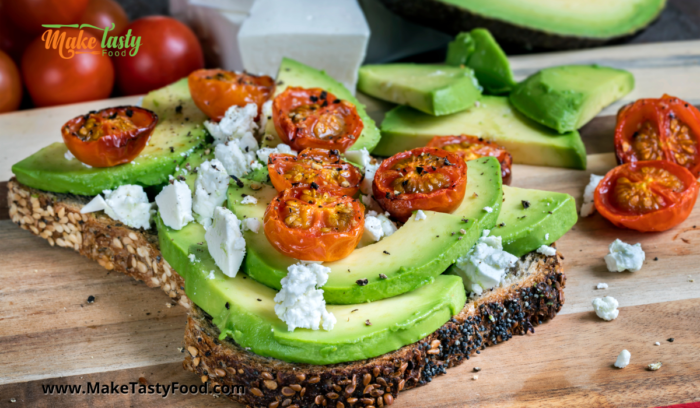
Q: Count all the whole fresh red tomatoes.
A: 5